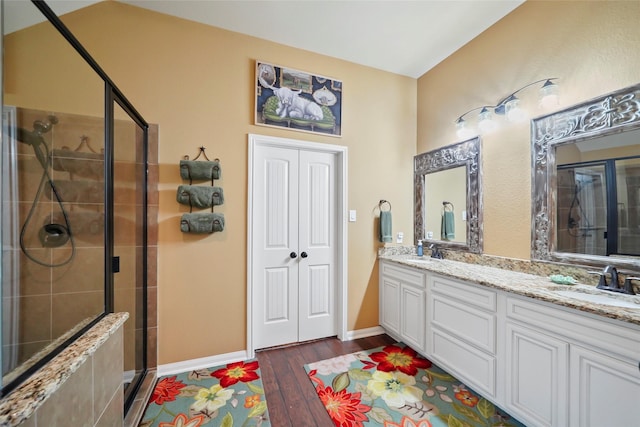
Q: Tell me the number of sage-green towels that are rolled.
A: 3